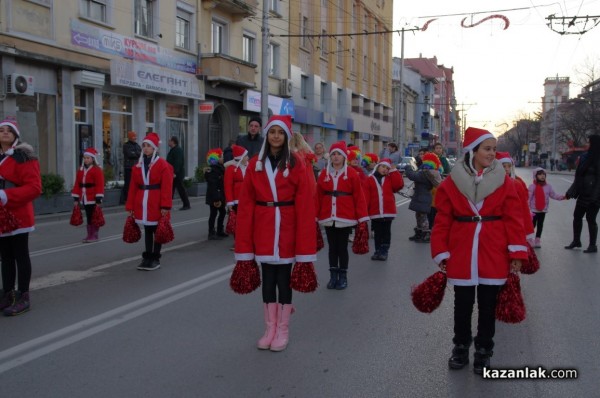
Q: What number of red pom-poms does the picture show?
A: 13